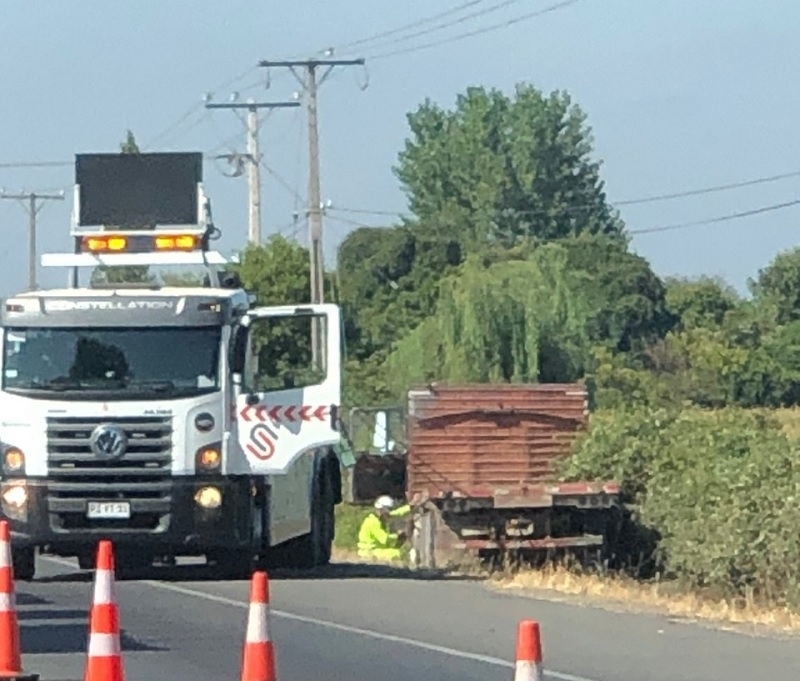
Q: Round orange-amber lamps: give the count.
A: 2